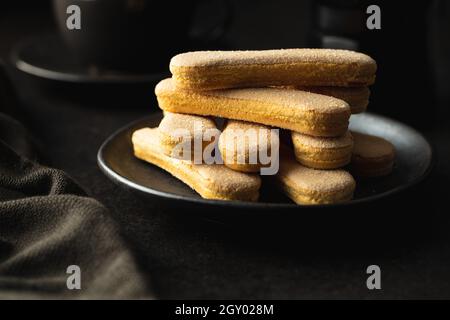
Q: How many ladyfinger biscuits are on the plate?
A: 9